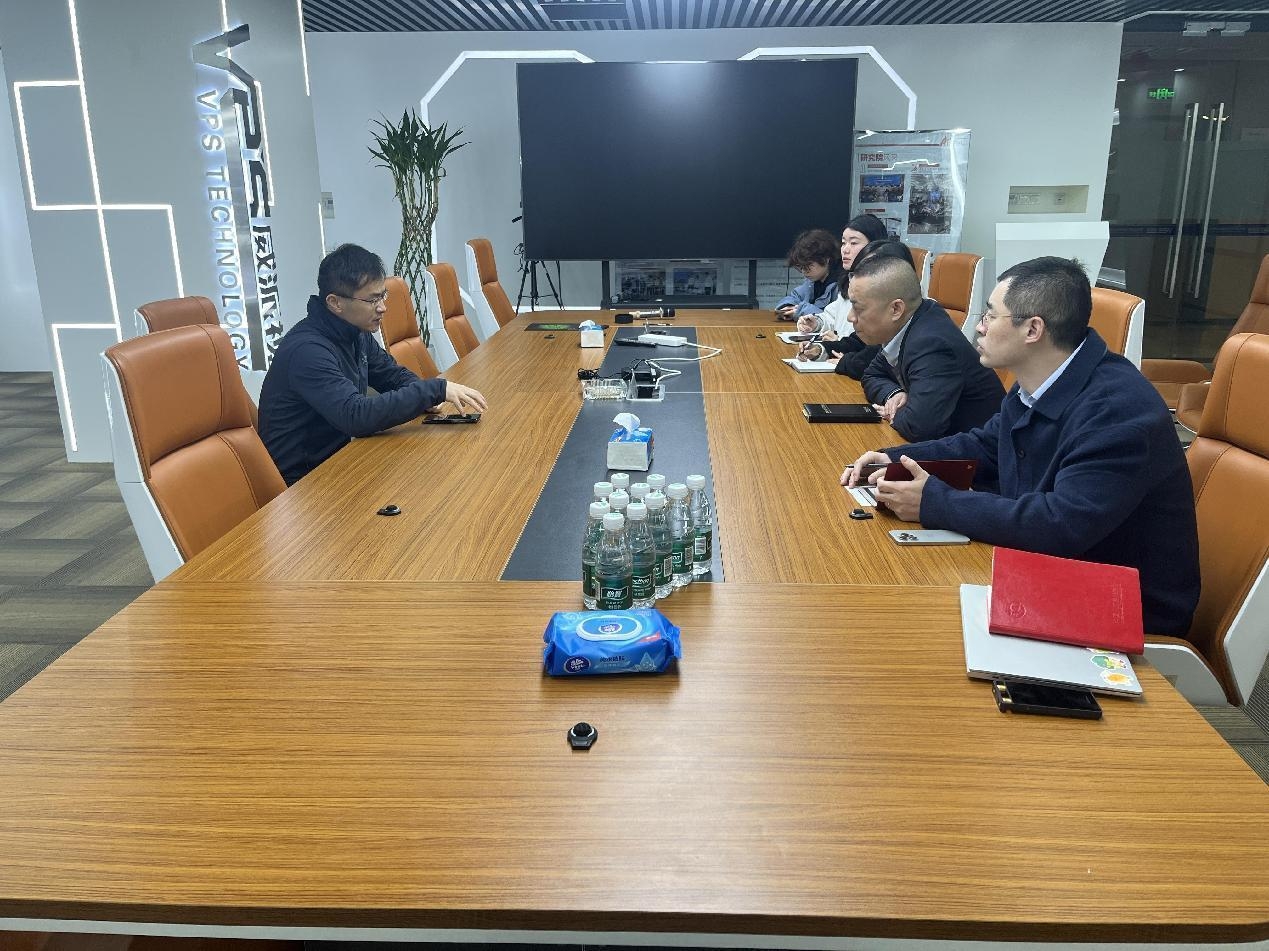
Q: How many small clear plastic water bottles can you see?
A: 11